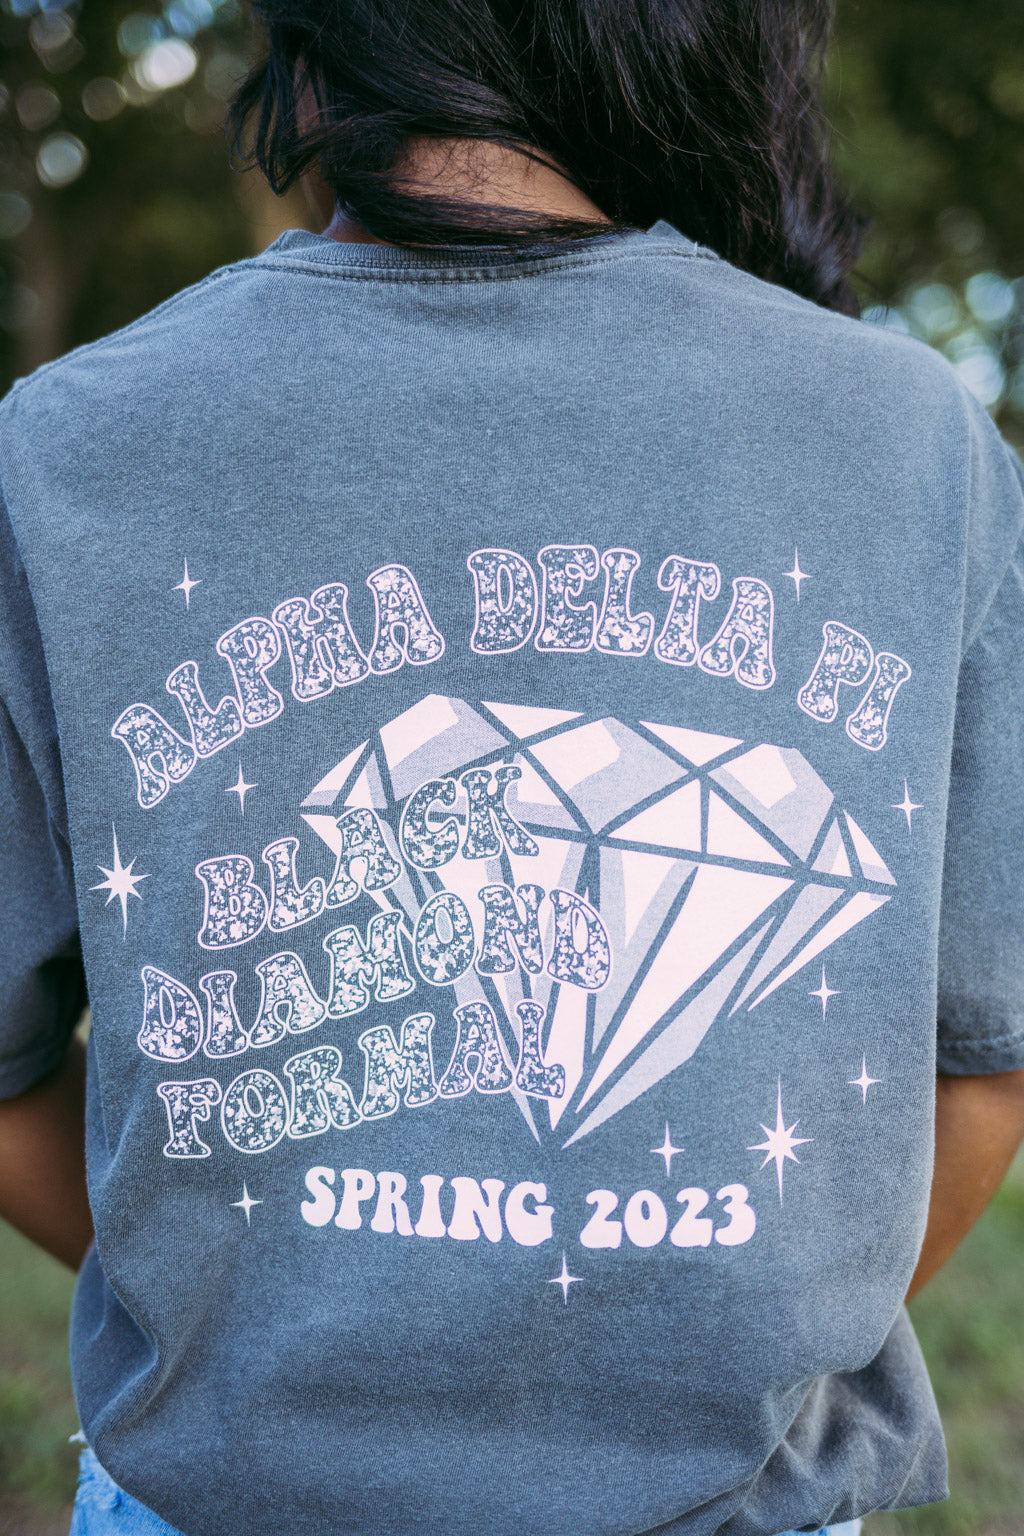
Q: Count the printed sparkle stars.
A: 11